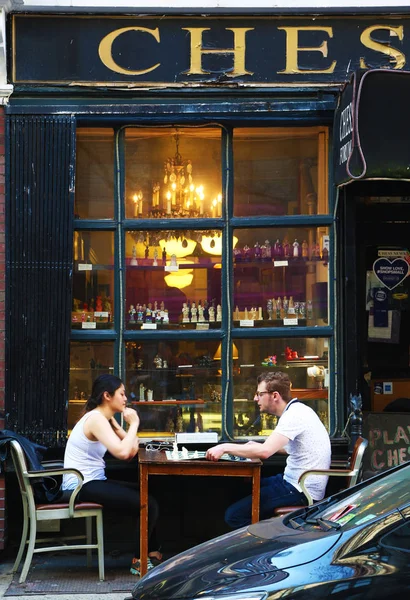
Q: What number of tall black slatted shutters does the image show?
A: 1